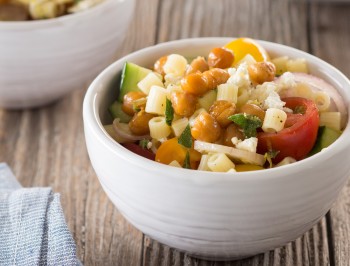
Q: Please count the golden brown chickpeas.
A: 13